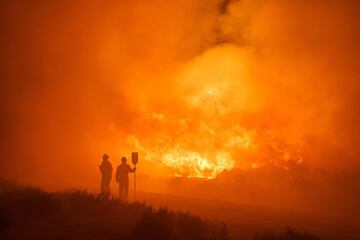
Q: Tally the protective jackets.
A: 2